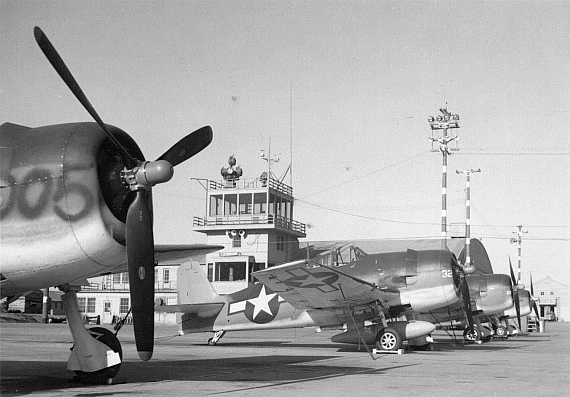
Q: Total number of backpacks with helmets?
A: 0